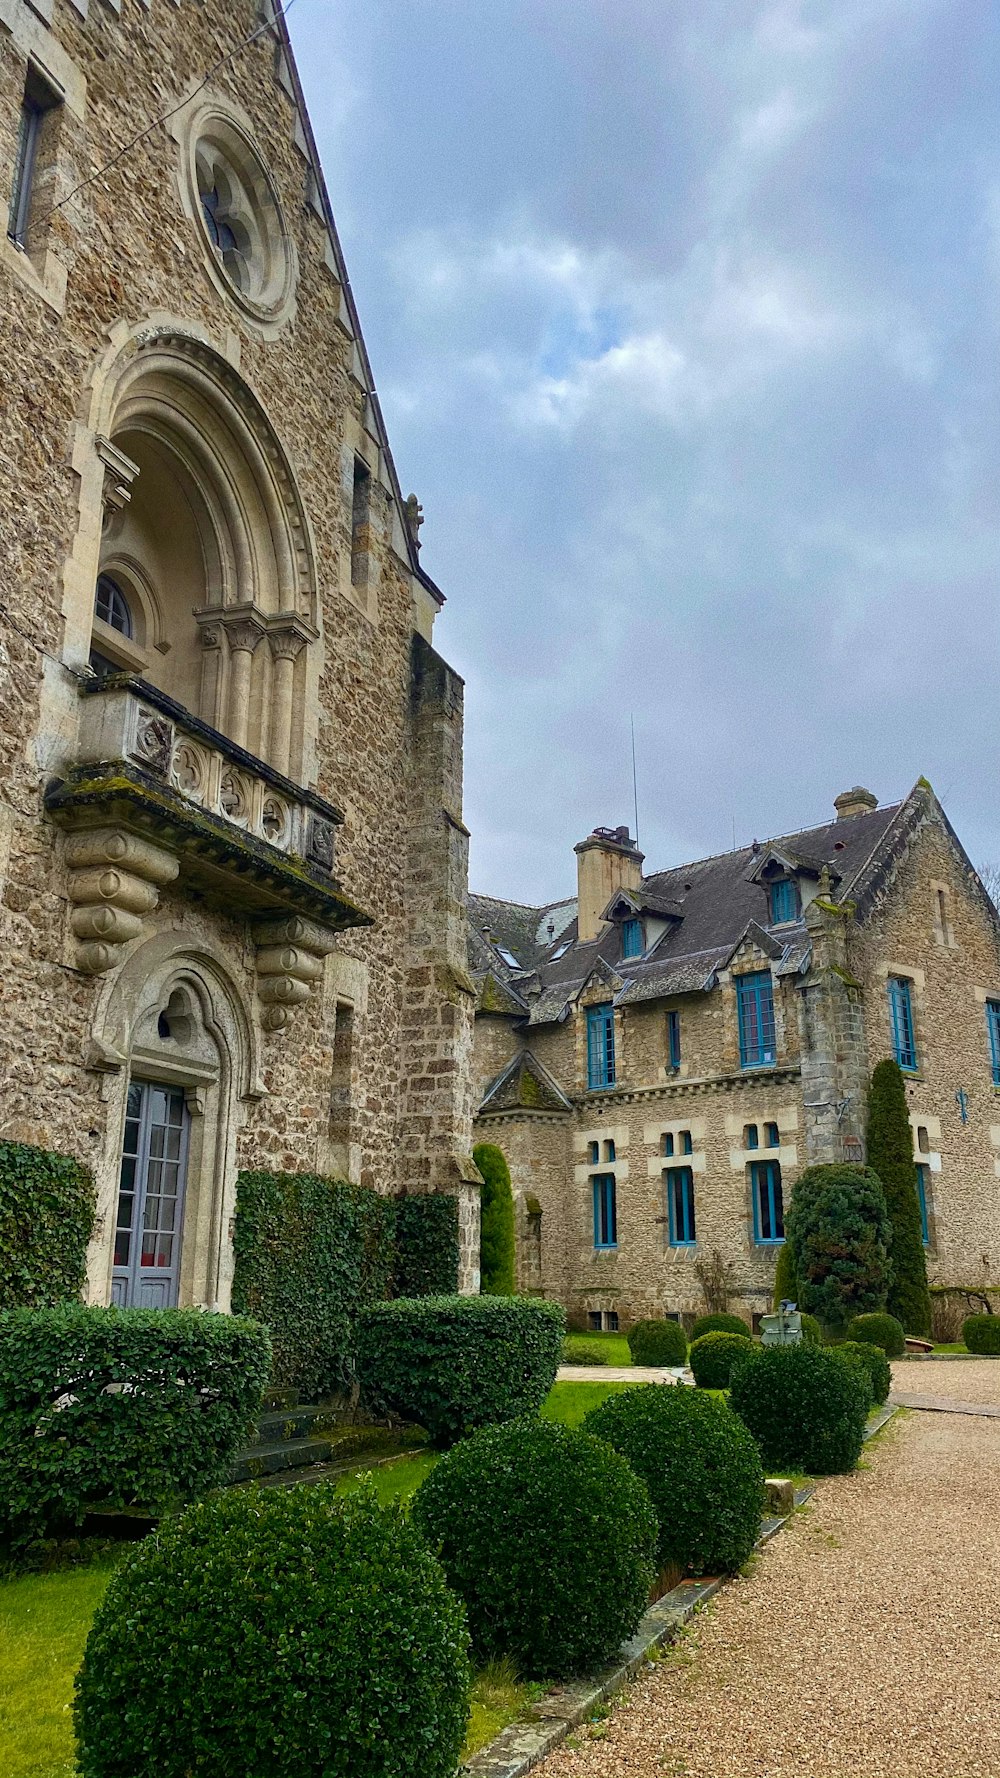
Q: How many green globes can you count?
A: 11